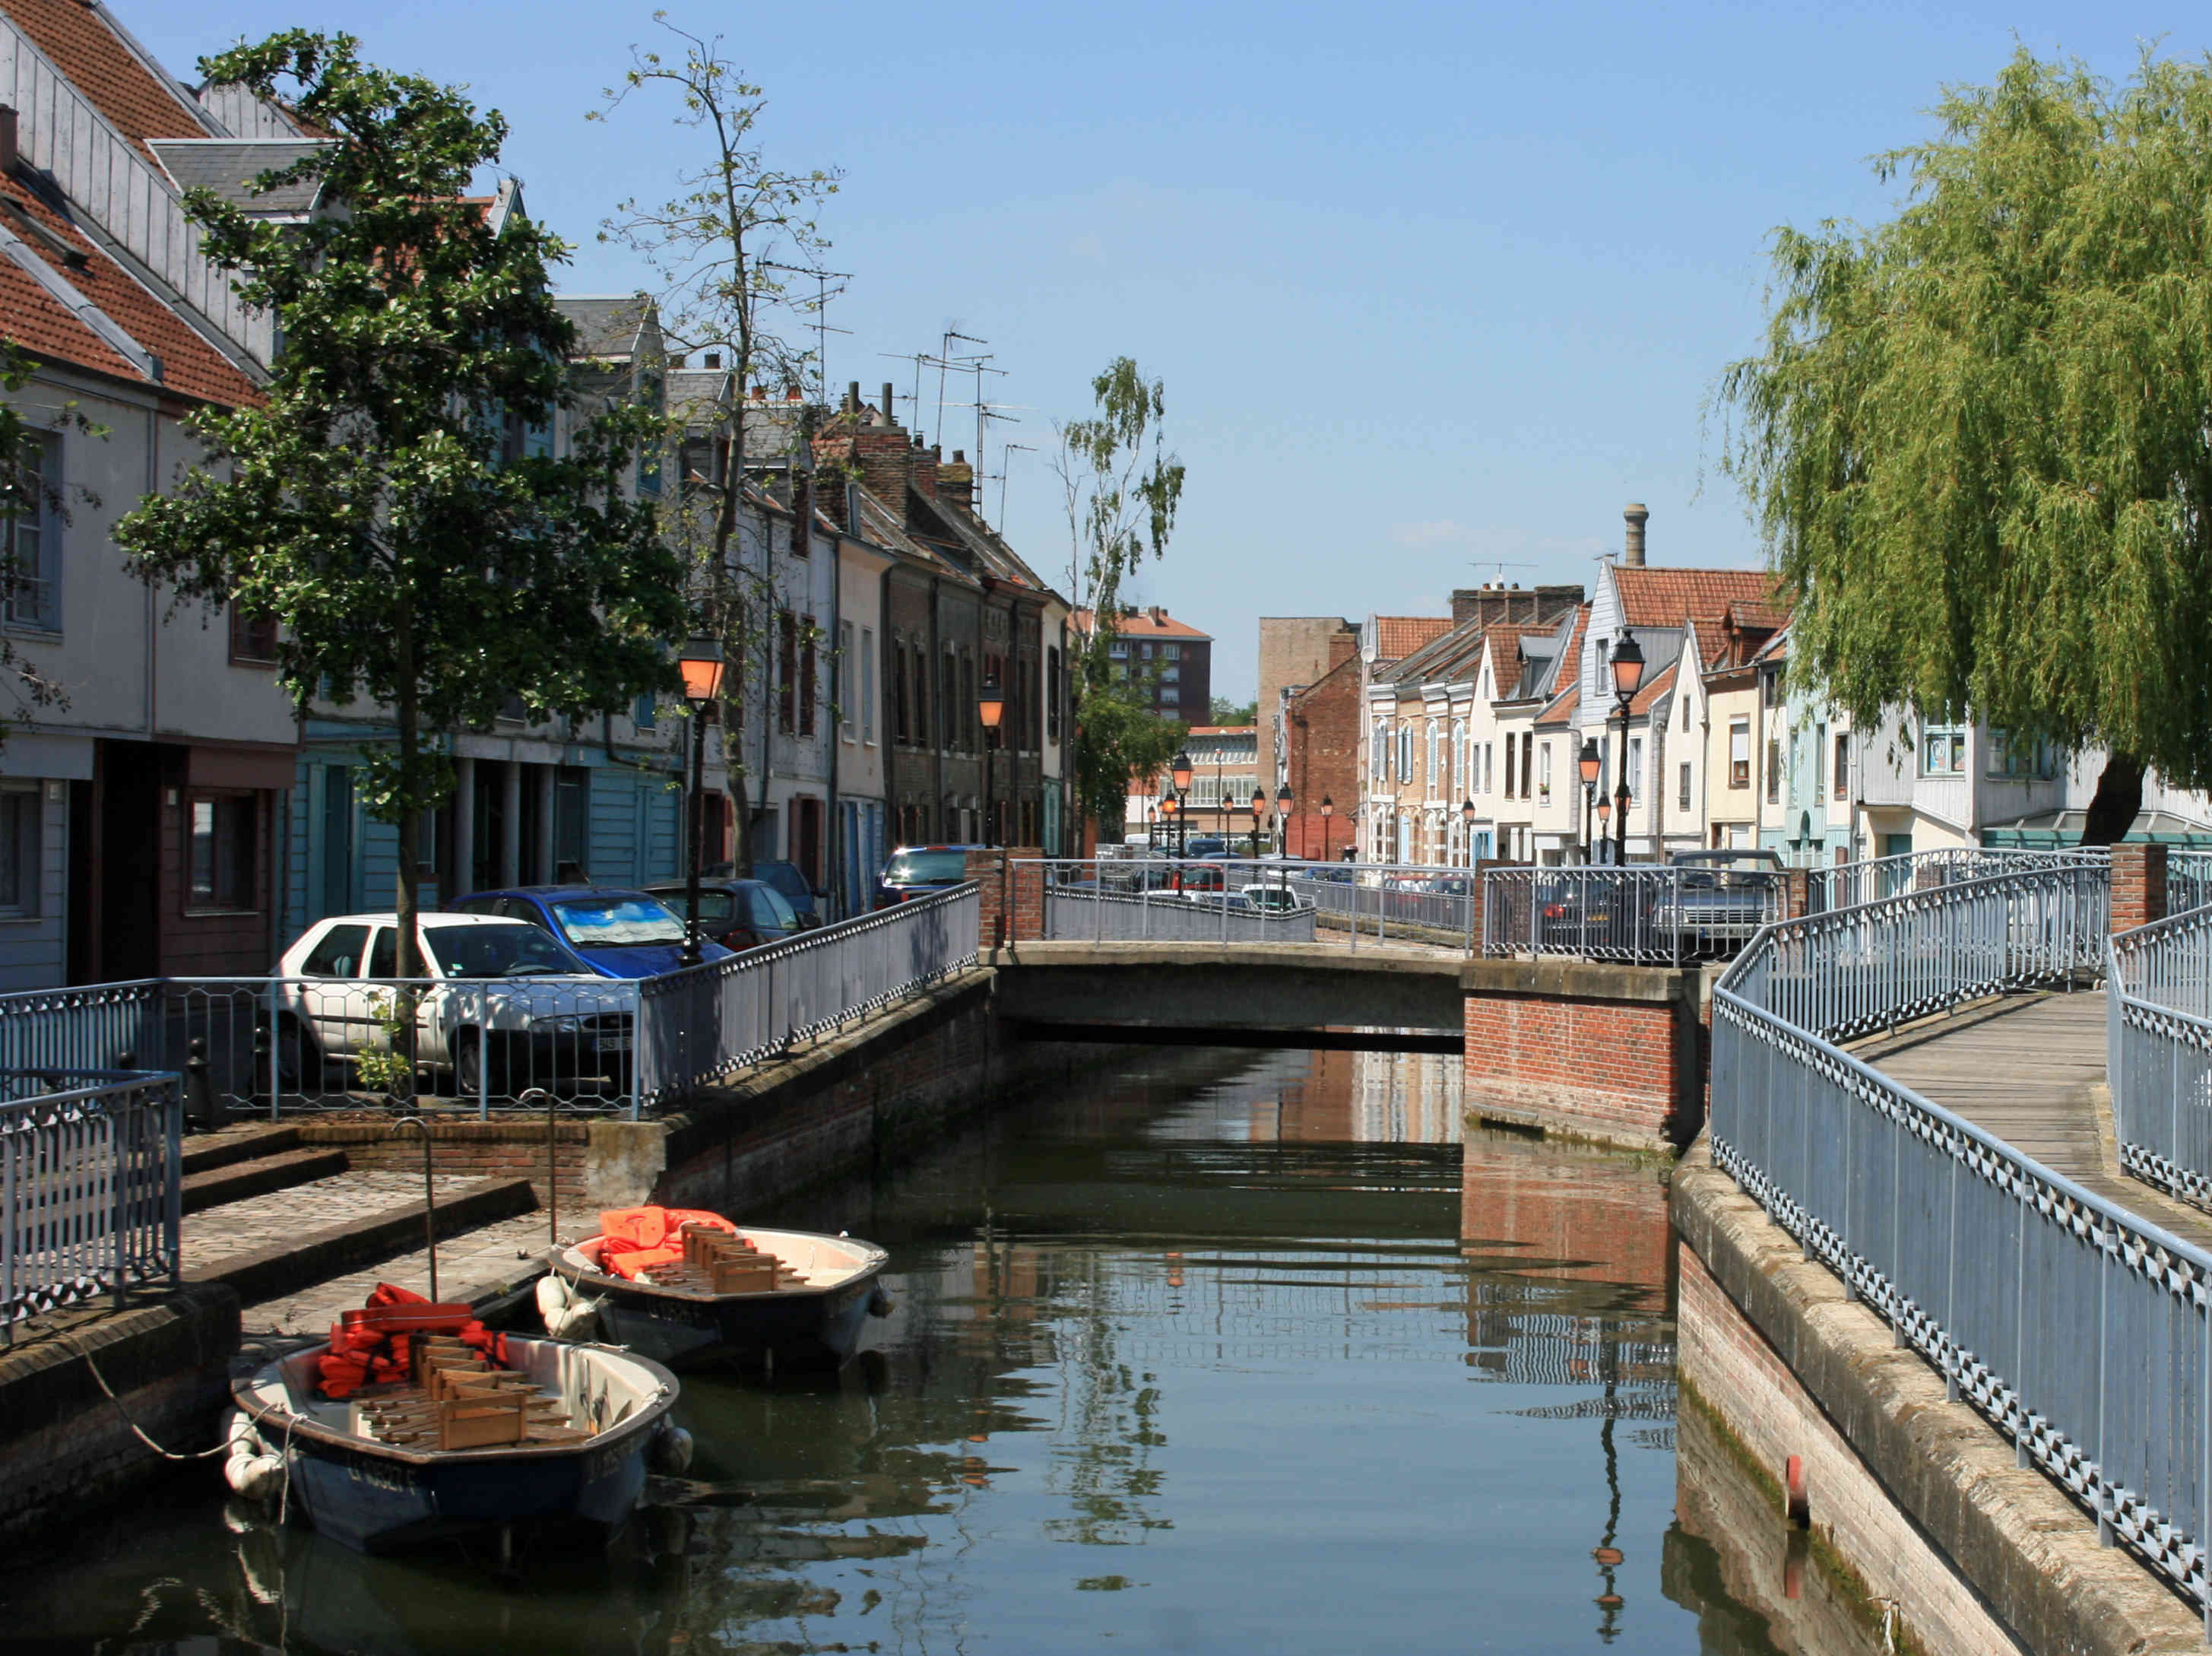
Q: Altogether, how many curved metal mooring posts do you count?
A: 2